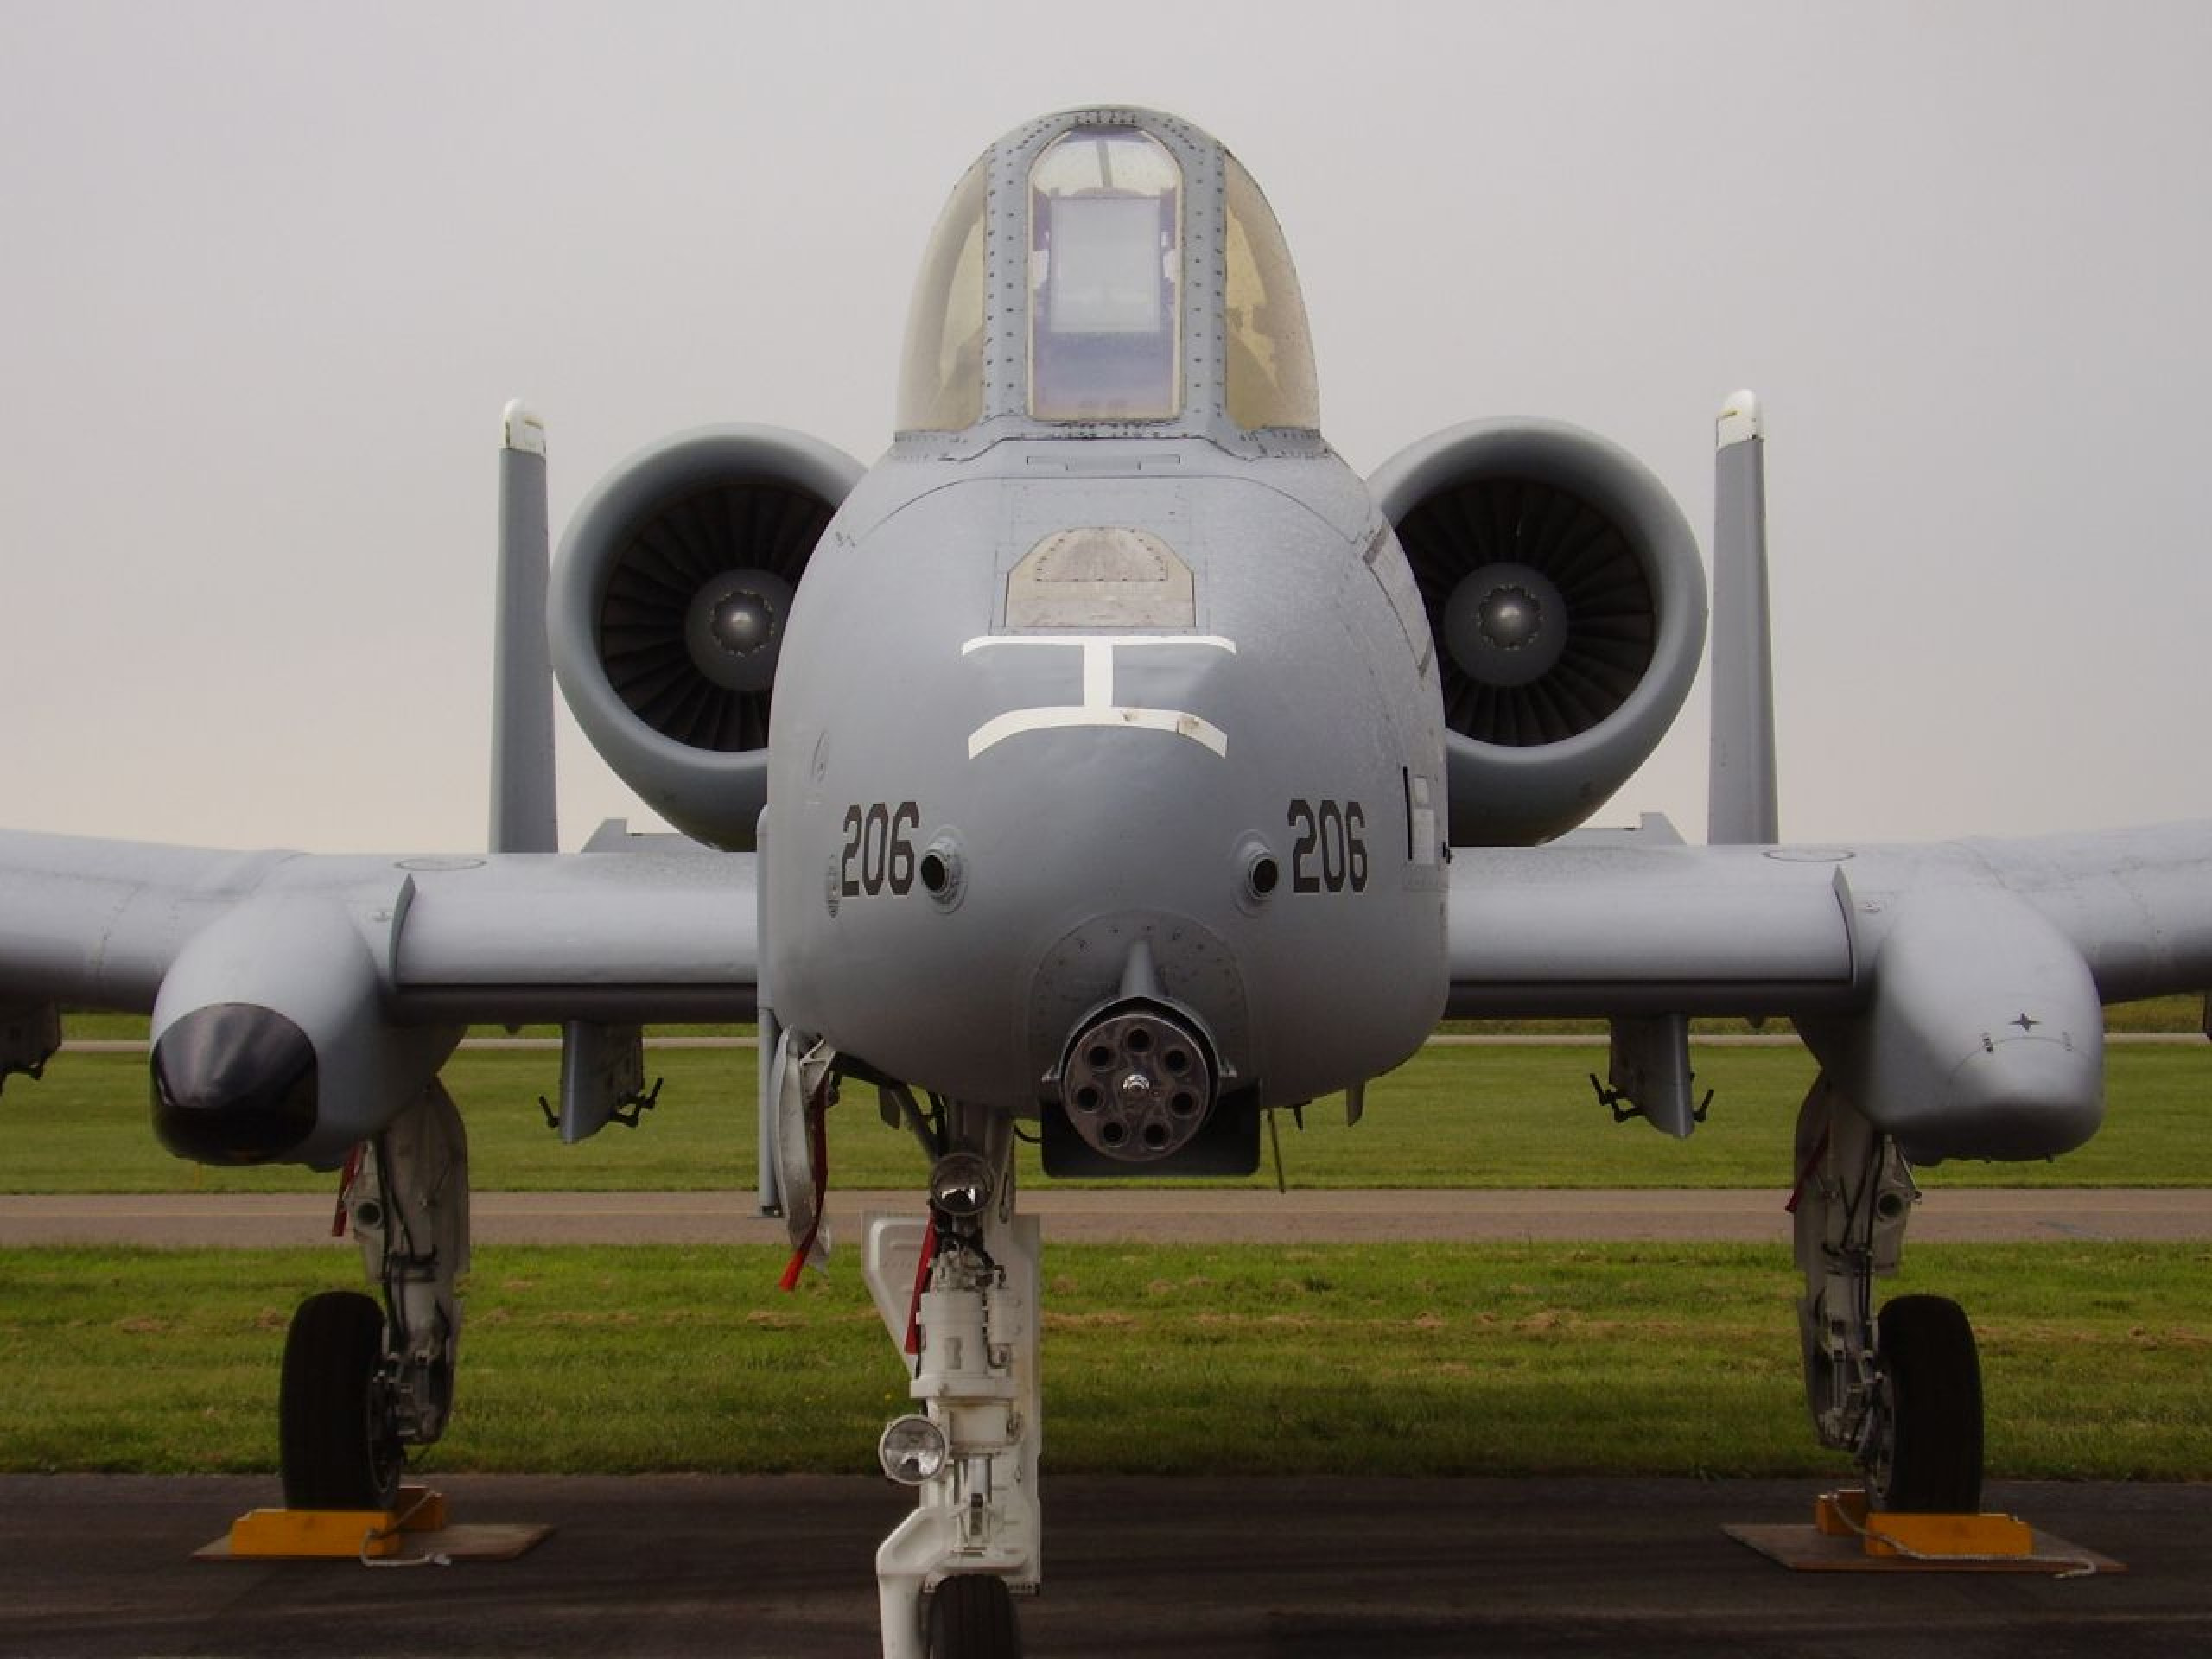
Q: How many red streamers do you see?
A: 4